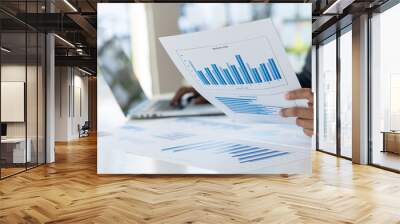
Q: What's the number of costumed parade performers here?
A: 0